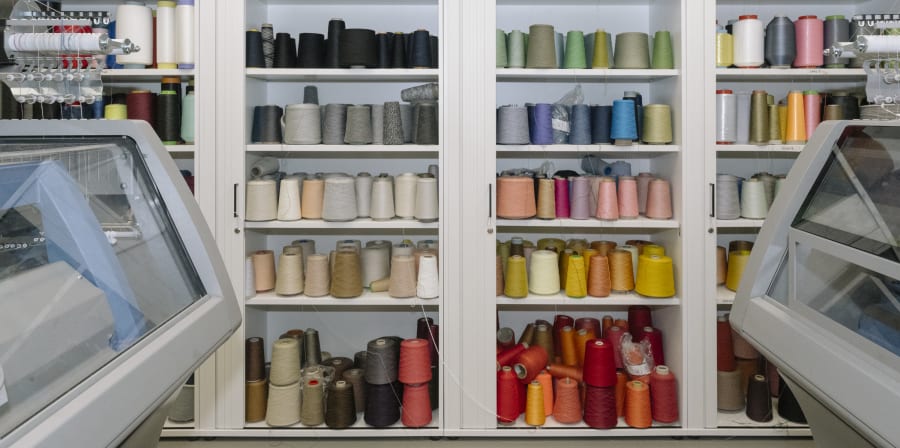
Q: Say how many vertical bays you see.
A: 4